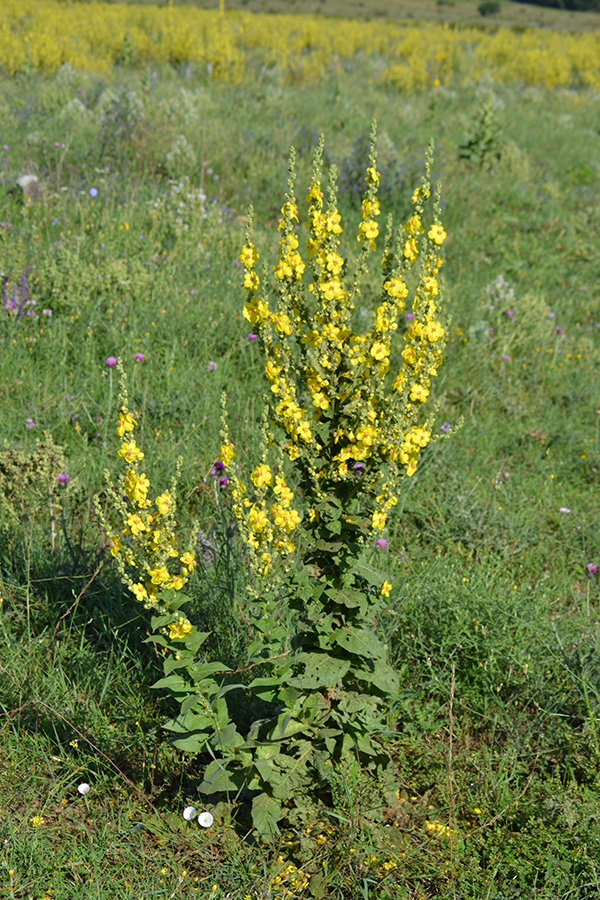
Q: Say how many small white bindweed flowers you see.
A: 3